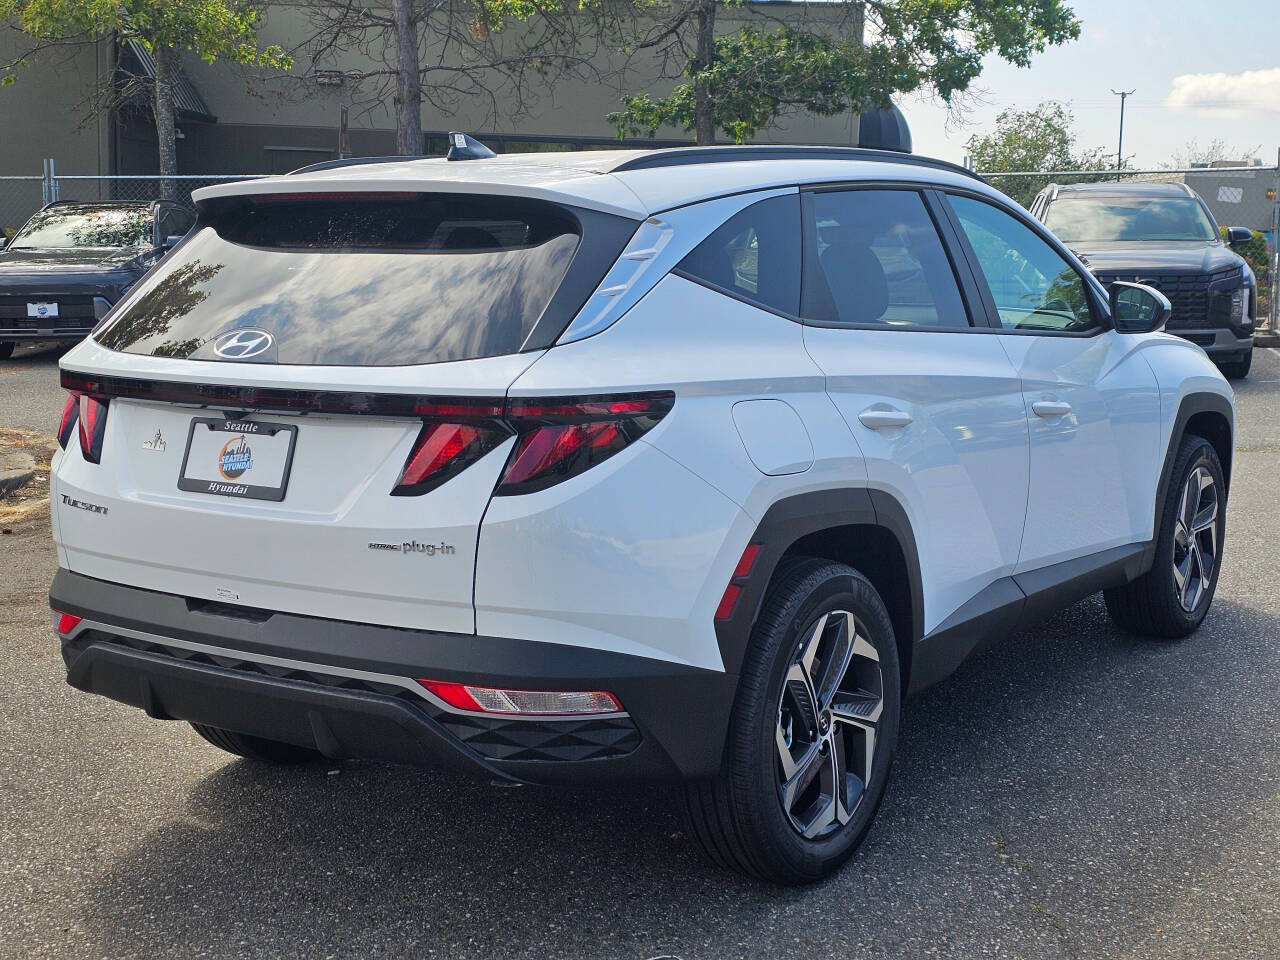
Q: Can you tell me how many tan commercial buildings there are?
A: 1